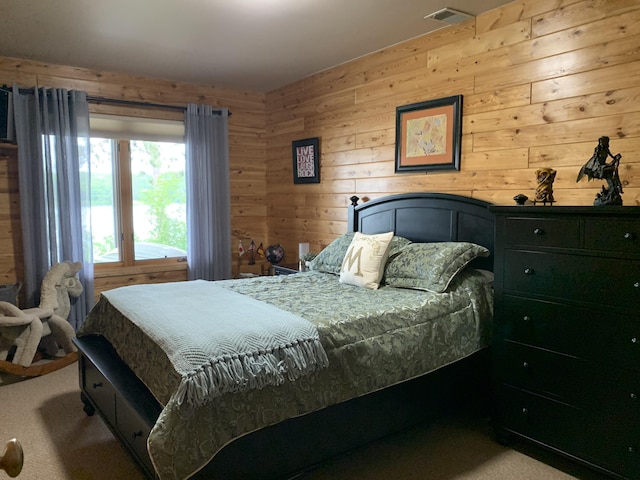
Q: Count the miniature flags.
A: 3